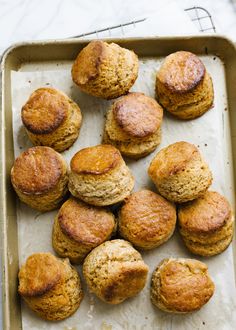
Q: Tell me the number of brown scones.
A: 13